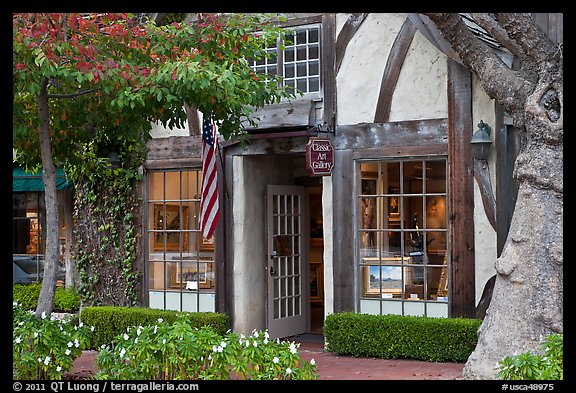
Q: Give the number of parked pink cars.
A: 0